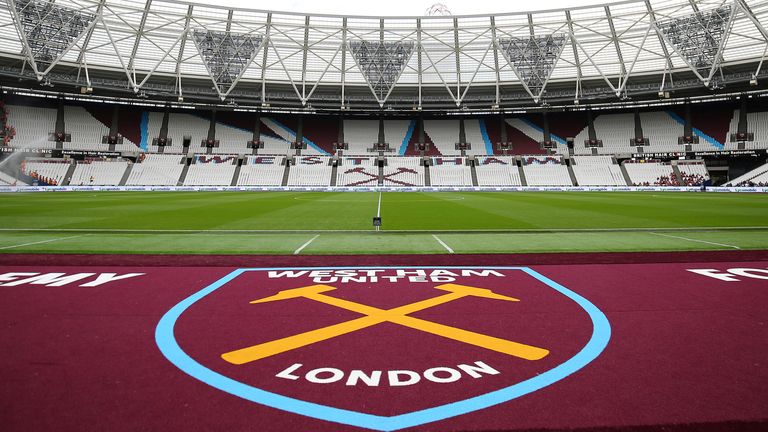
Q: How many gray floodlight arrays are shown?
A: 5